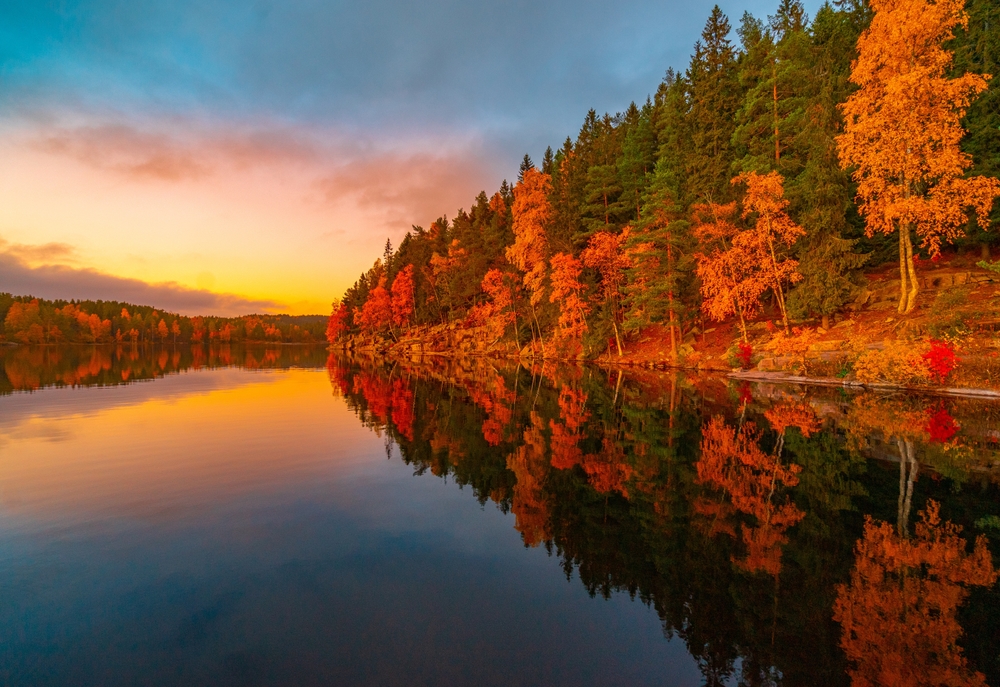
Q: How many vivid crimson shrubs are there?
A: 2